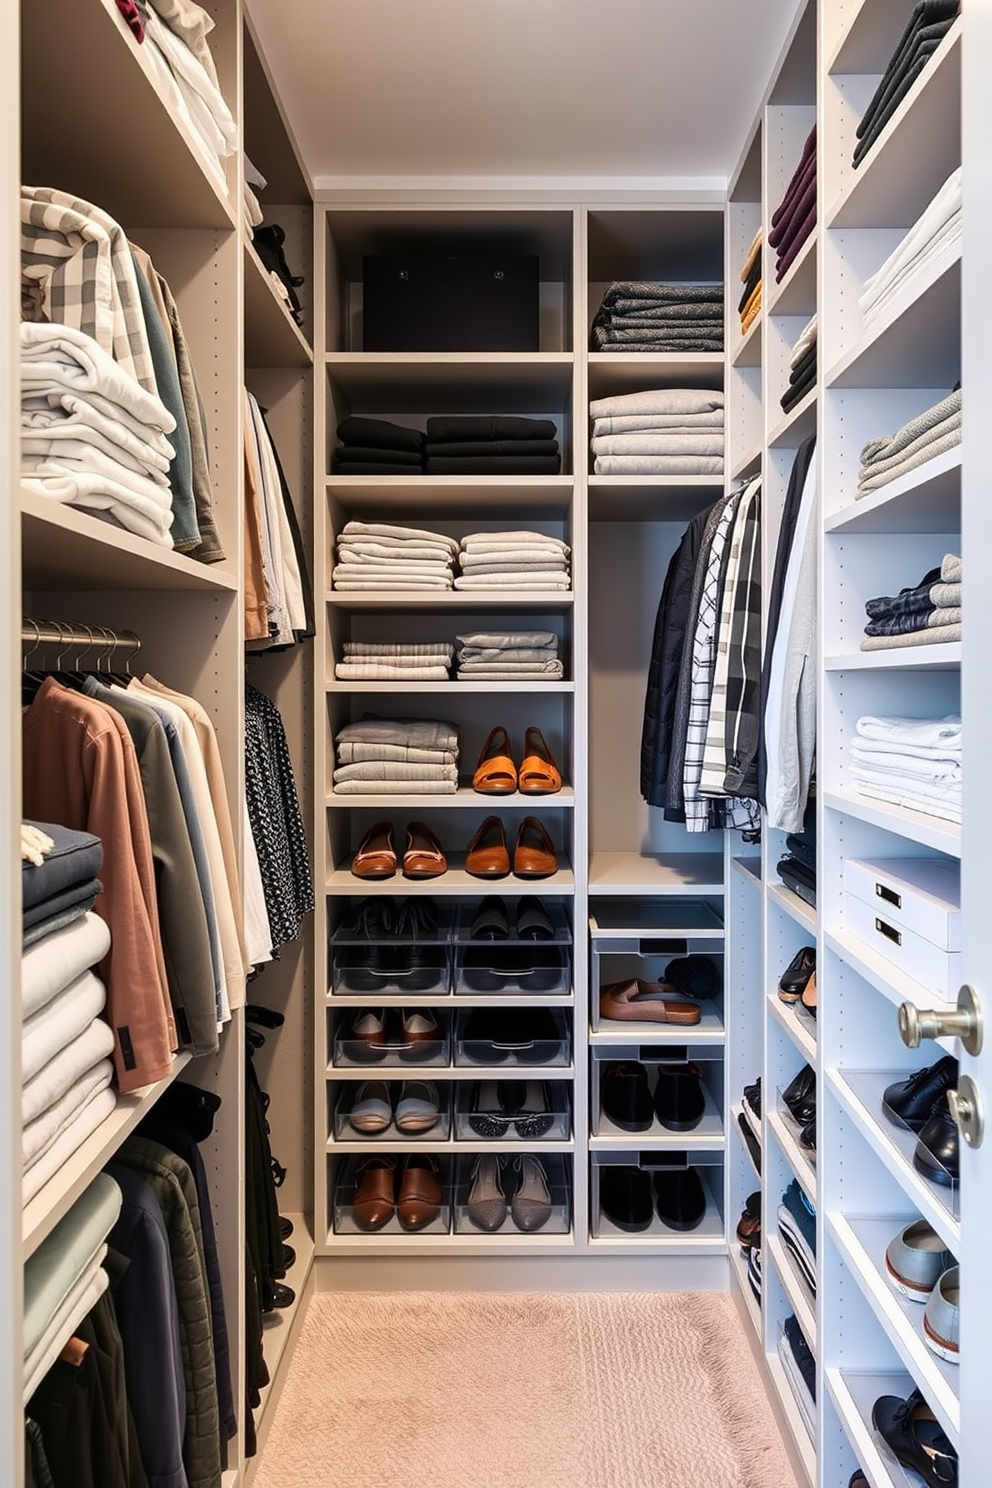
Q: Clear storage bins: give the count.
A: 11